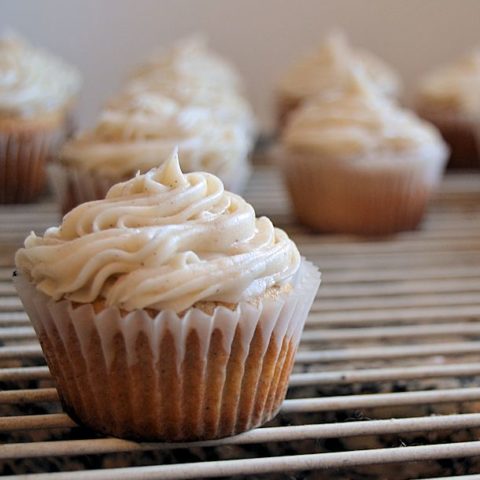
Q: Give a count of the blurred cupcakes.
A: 6